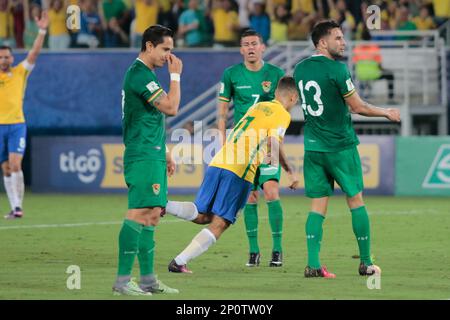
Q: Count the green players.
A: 3